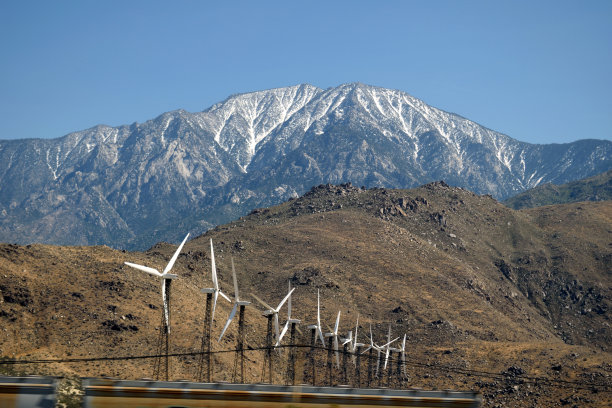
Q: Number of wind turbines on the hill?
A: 13